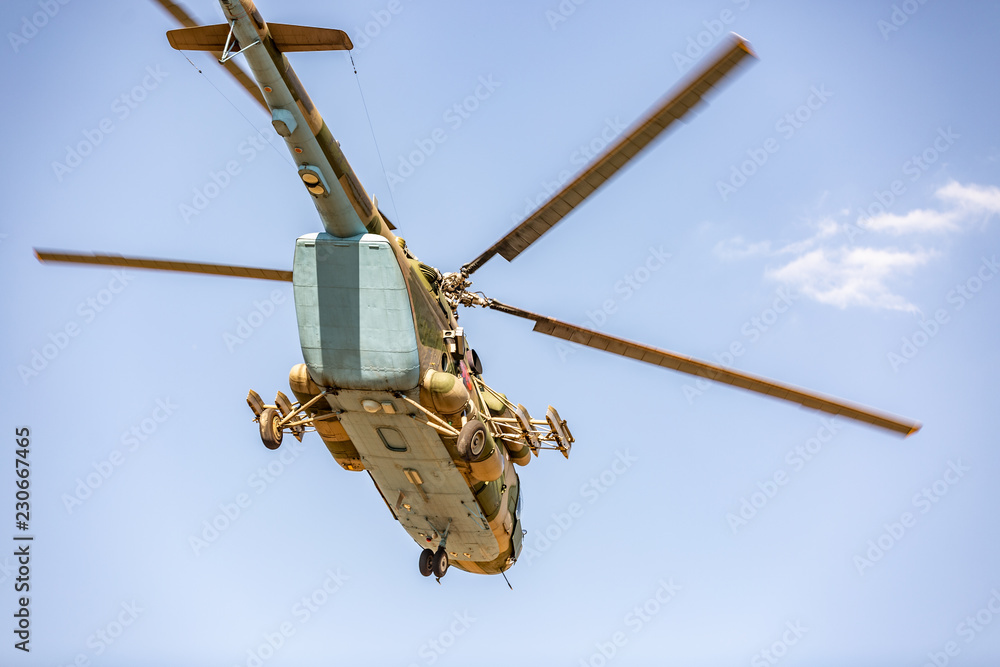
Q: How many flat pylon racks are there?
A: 4